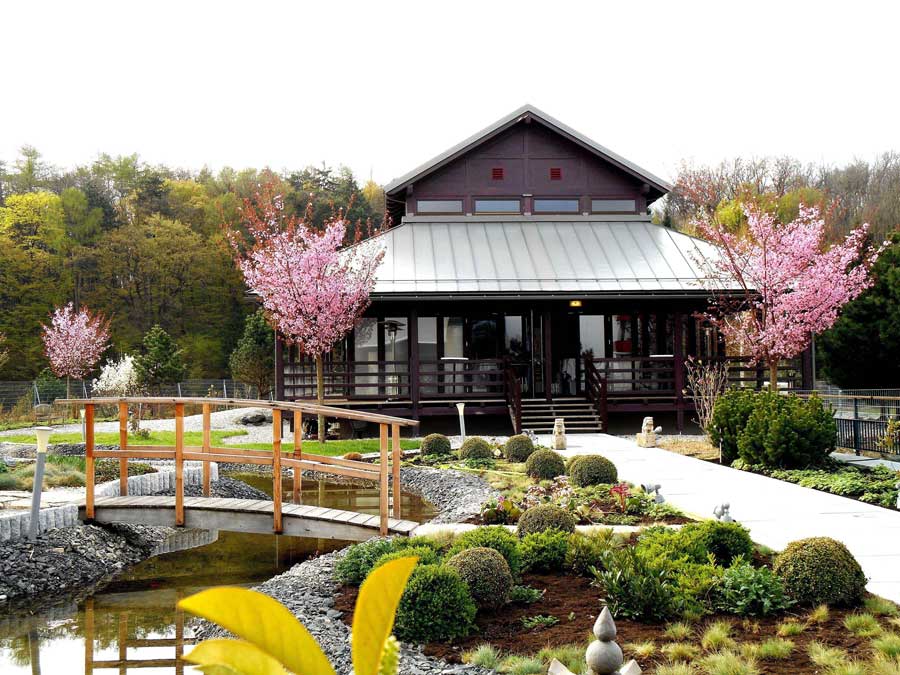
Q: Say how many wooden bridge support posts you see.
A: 8